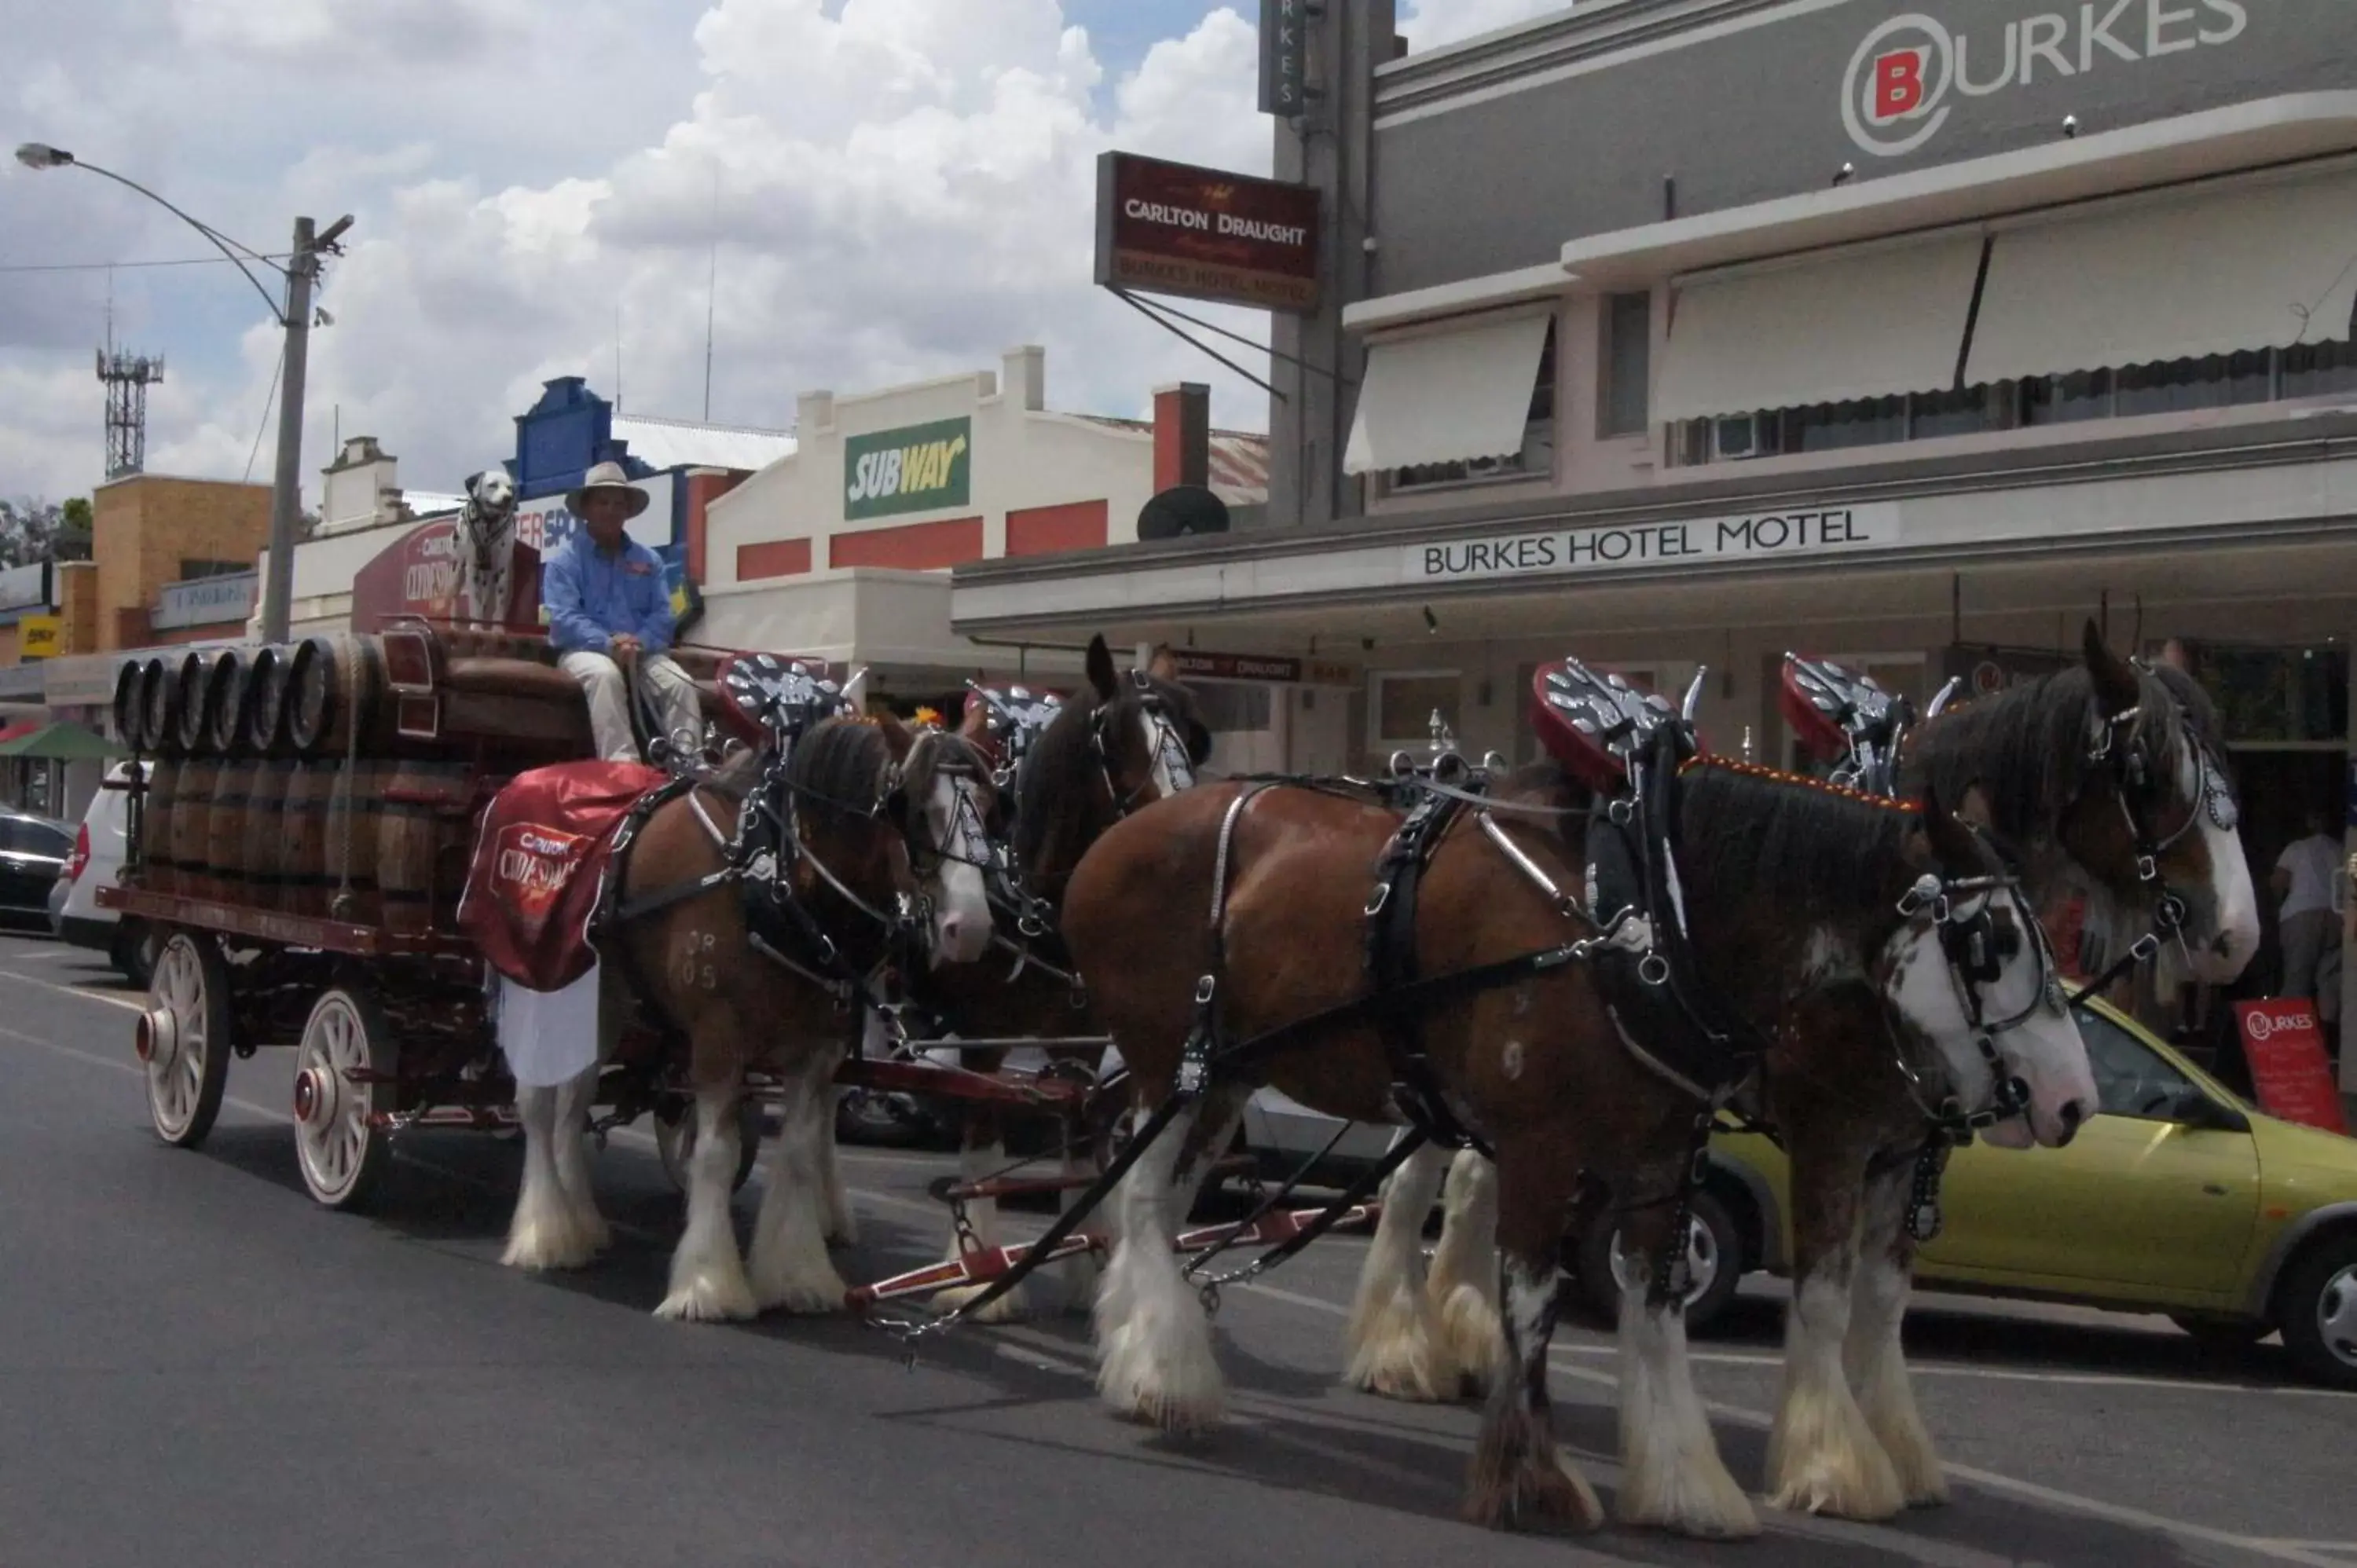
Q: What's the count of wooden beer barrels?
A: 13